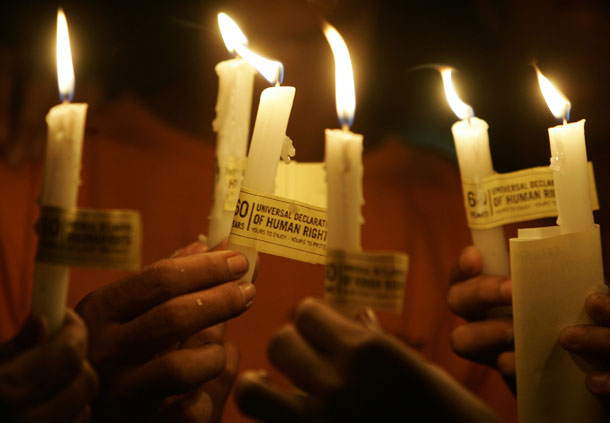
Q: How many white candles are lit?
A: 6